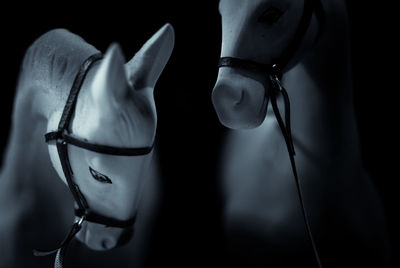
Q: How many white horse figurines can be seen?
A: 2